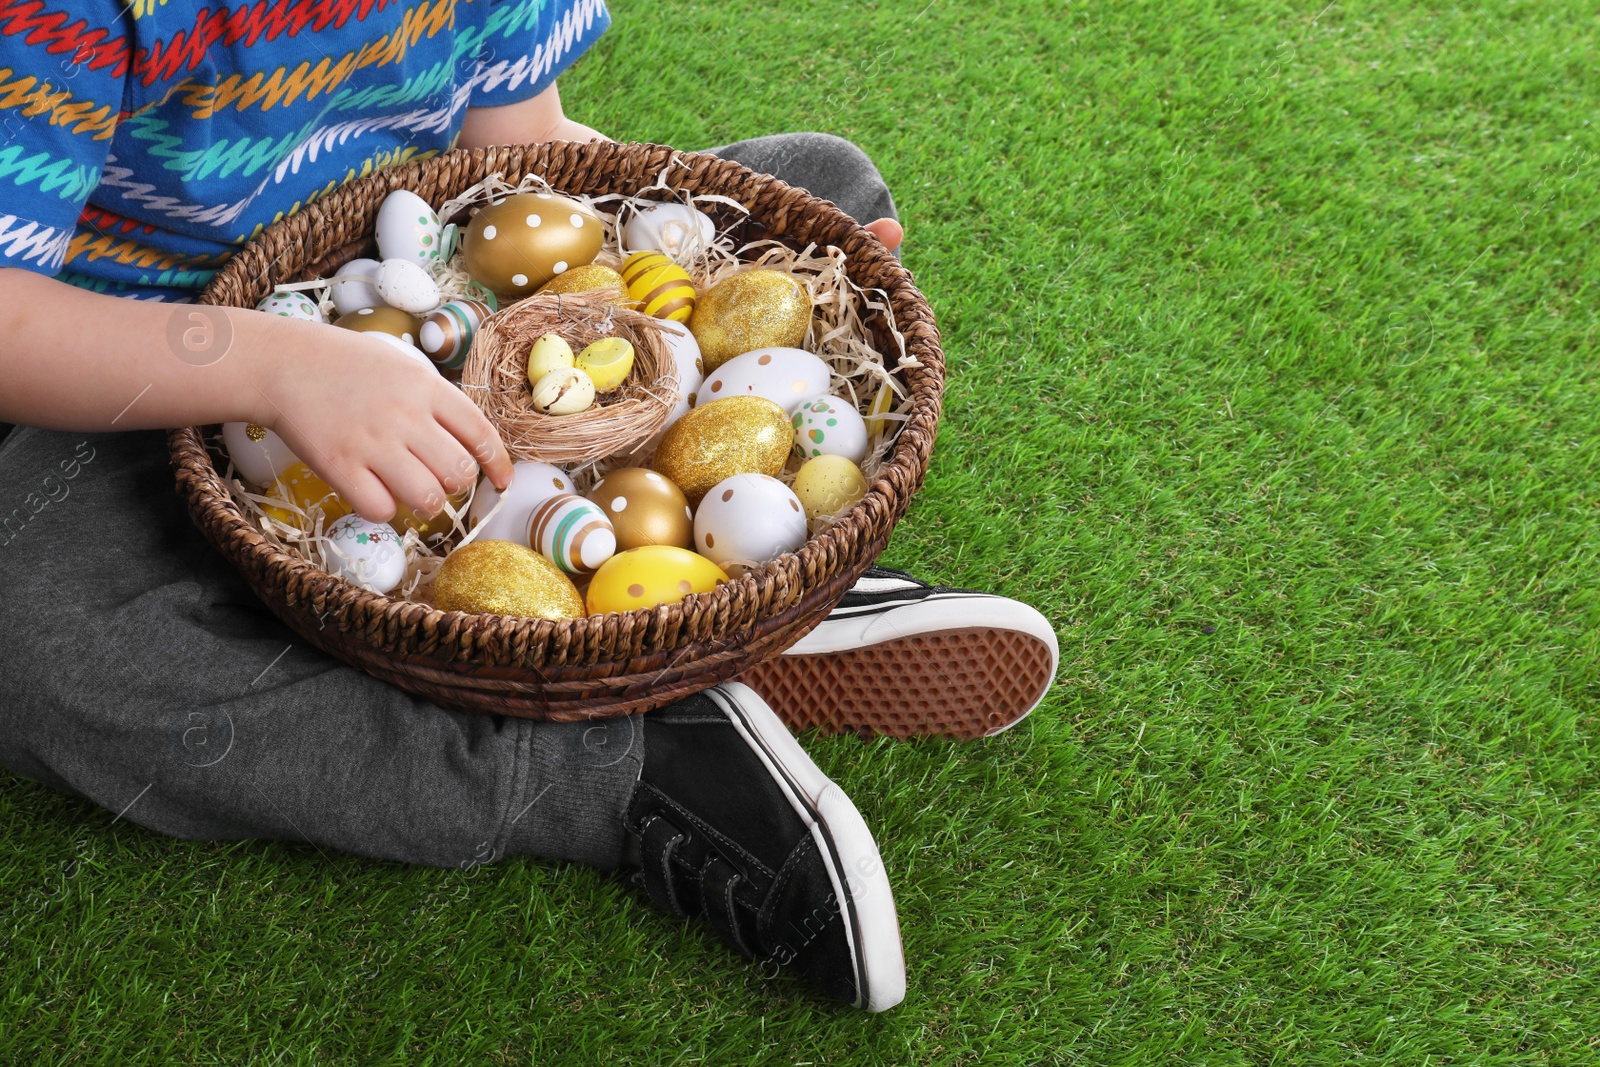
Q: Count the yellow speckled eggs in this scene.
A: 4